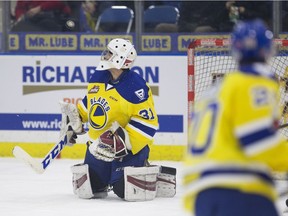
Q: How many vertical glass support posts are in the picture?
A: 3